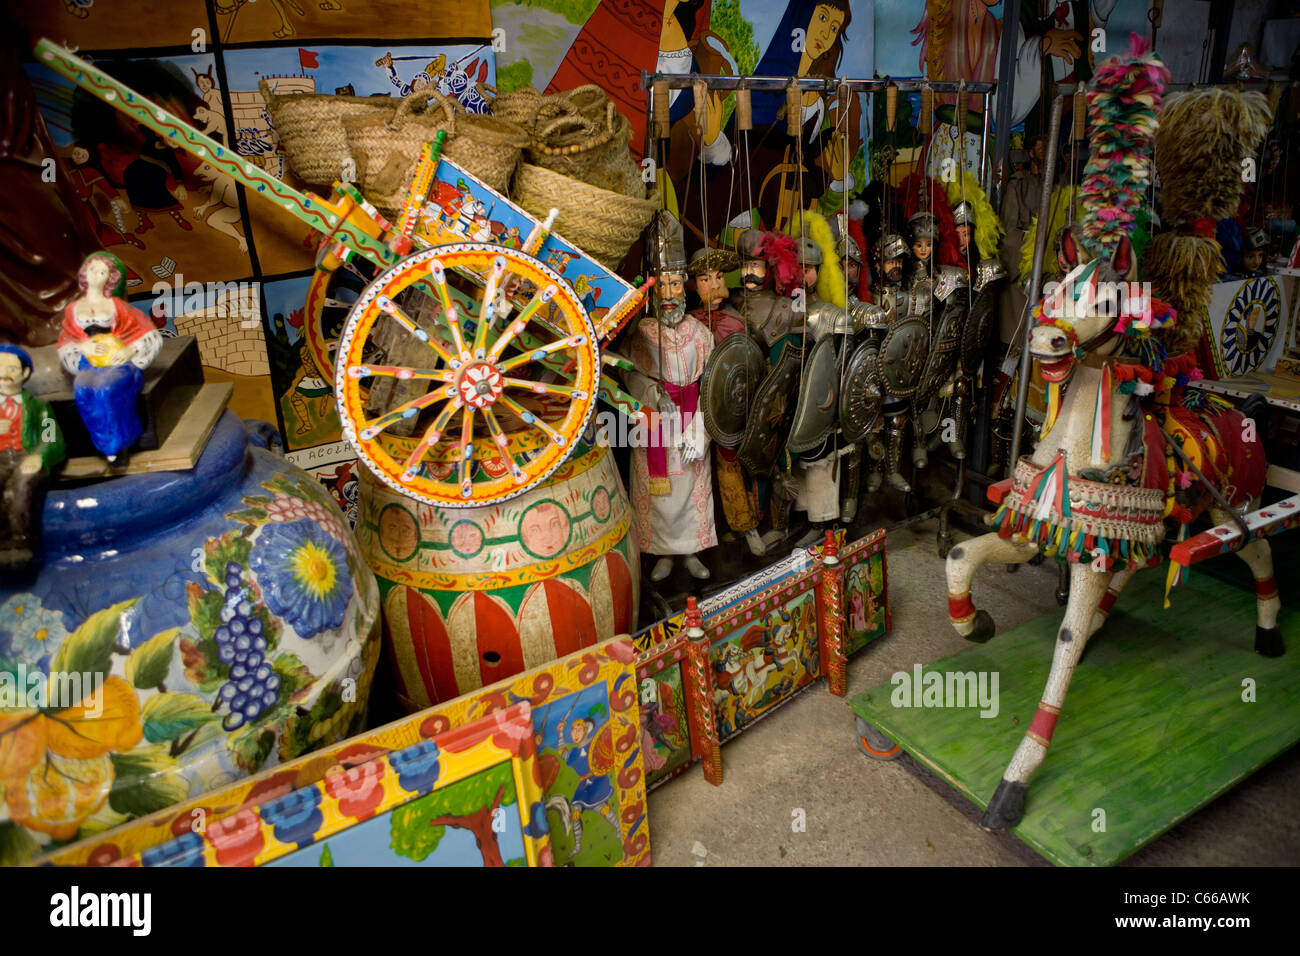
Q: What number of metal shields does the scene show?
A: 7